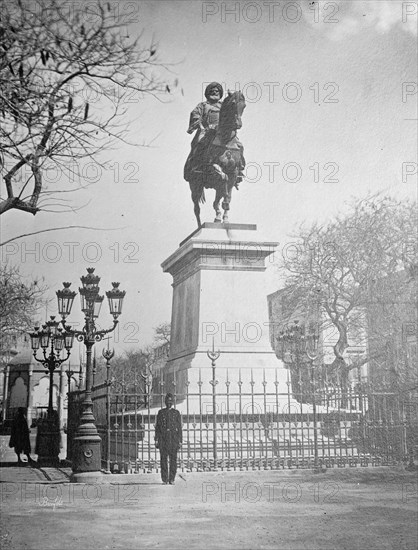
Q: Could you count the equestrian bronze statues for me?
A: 1